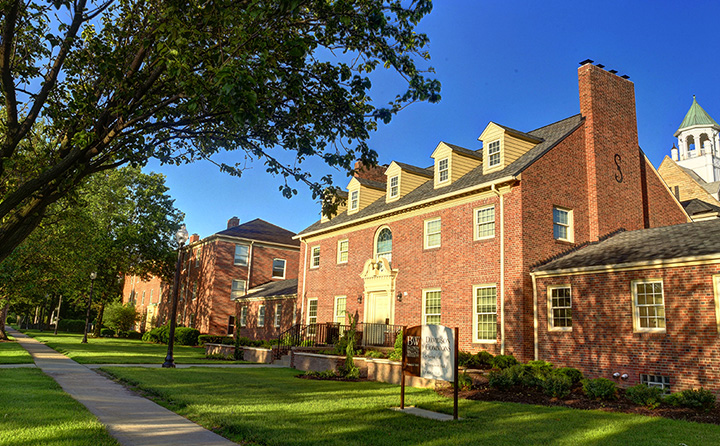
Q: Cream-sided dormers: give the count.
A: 5